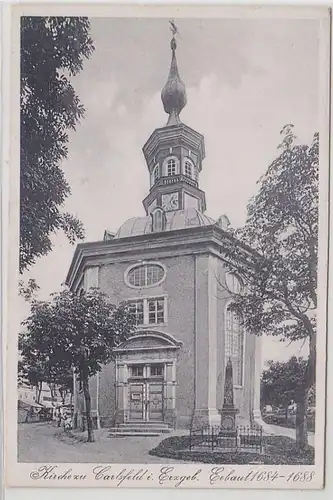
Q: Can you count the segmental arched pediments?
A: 1